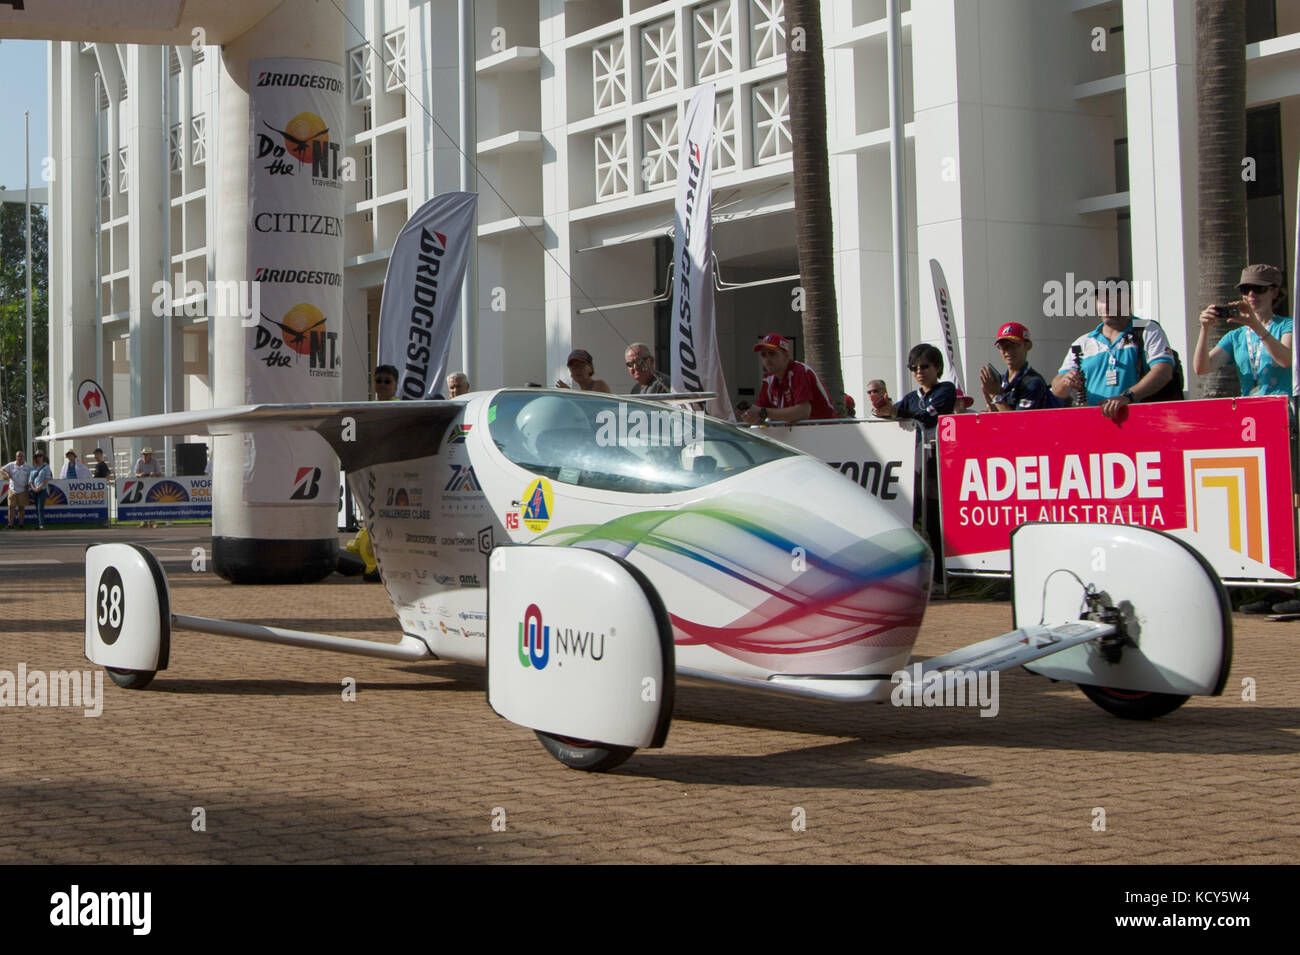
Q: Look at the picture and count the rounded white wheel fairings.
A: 3